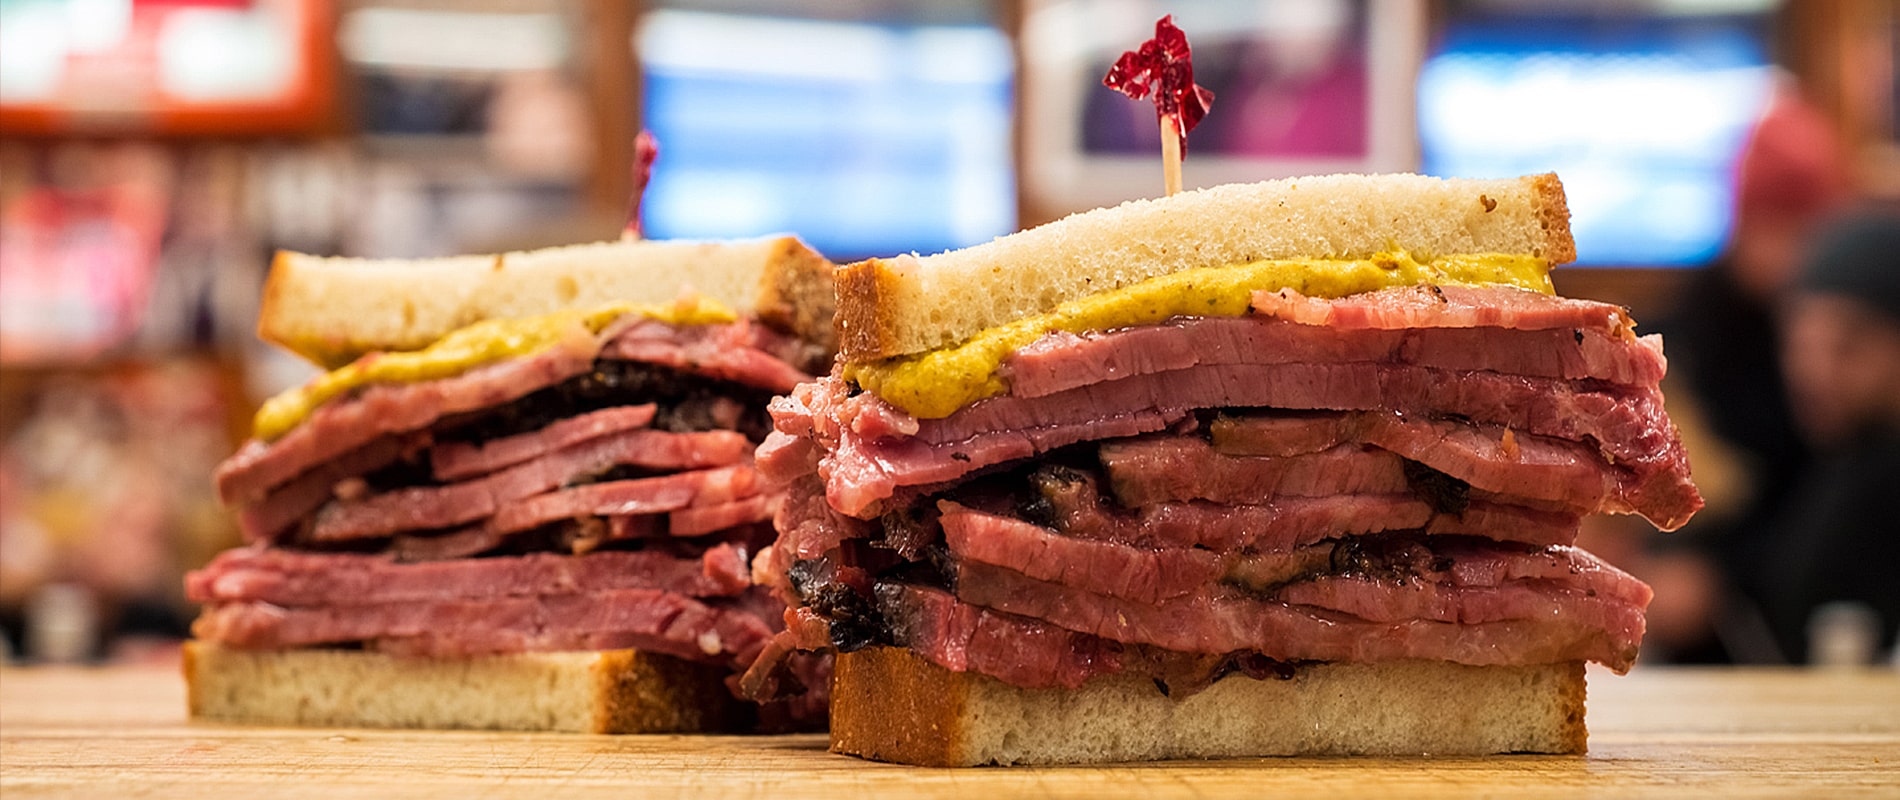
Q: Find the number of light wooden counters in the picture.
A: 1